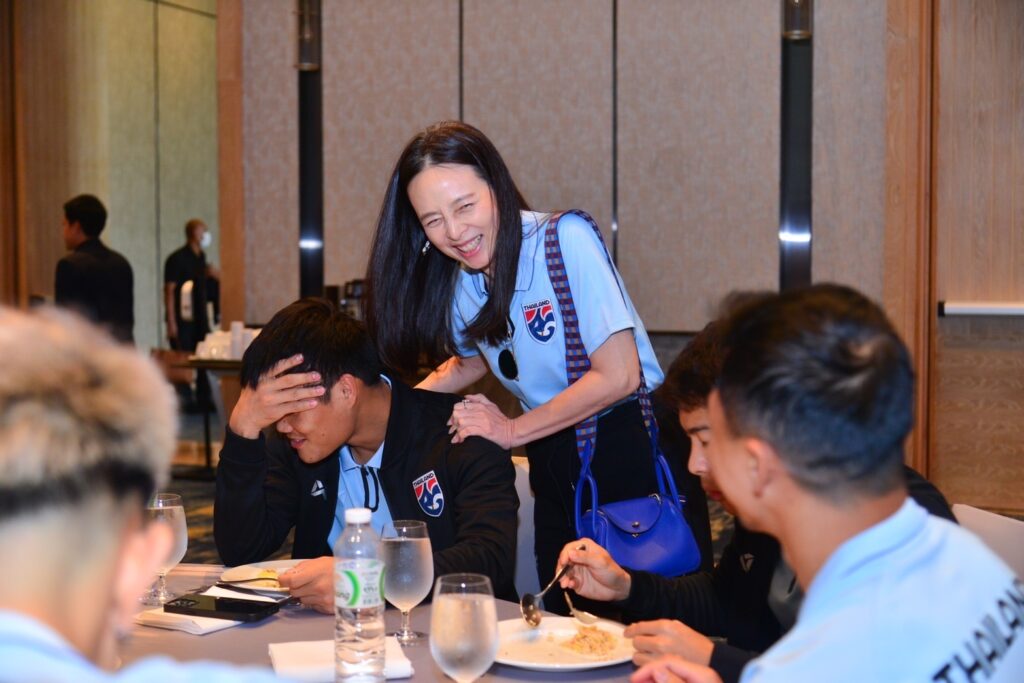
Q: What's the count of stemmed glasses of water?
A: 3